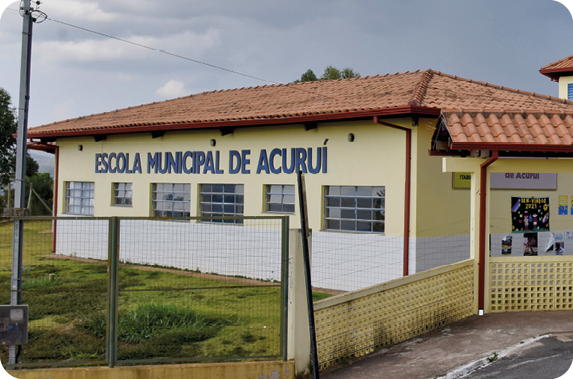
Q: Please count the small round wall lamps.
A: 3